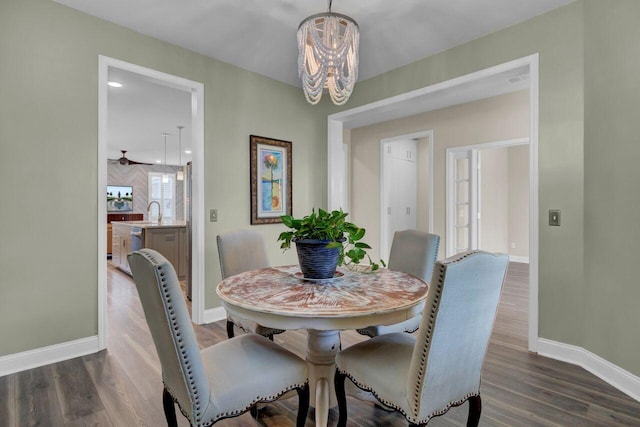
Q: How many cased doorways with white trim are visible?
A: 4